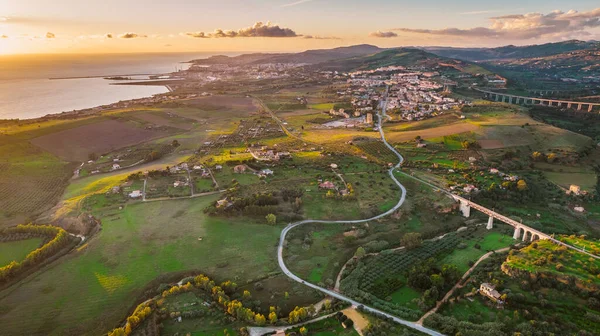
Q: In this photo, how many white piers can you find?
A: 5